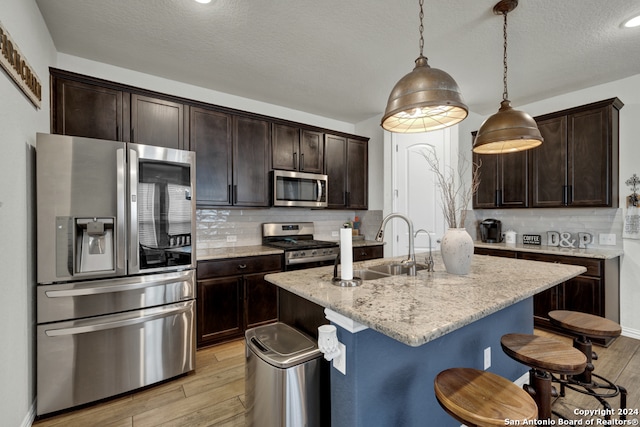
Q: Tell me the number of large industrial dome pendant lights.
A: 2